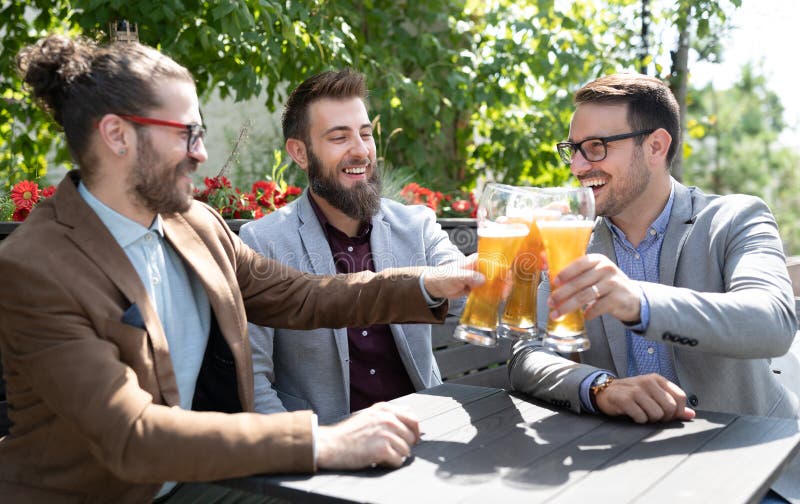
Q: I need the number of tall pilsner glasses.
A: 3